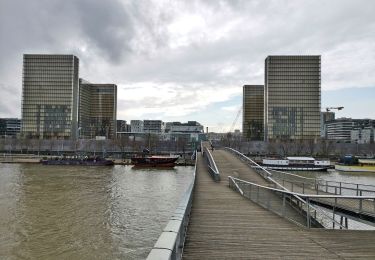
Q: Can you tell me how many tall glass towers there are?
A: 4